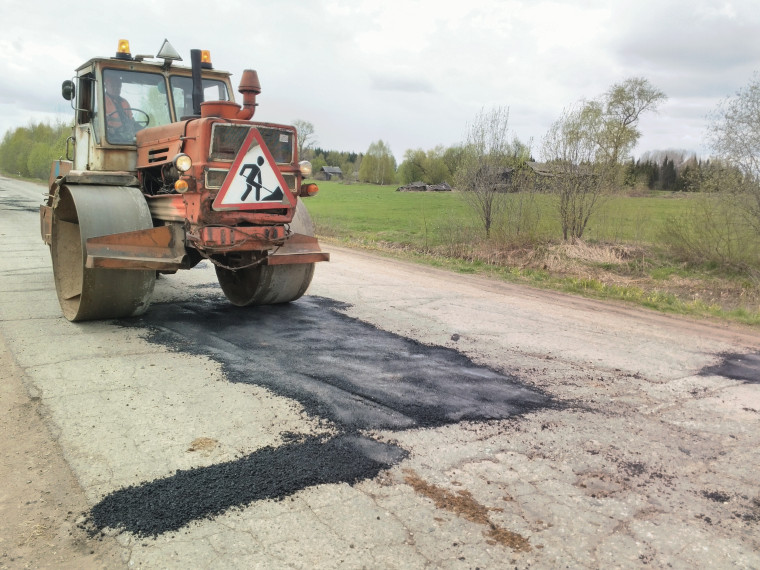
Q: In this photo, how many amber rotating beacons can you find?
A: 2